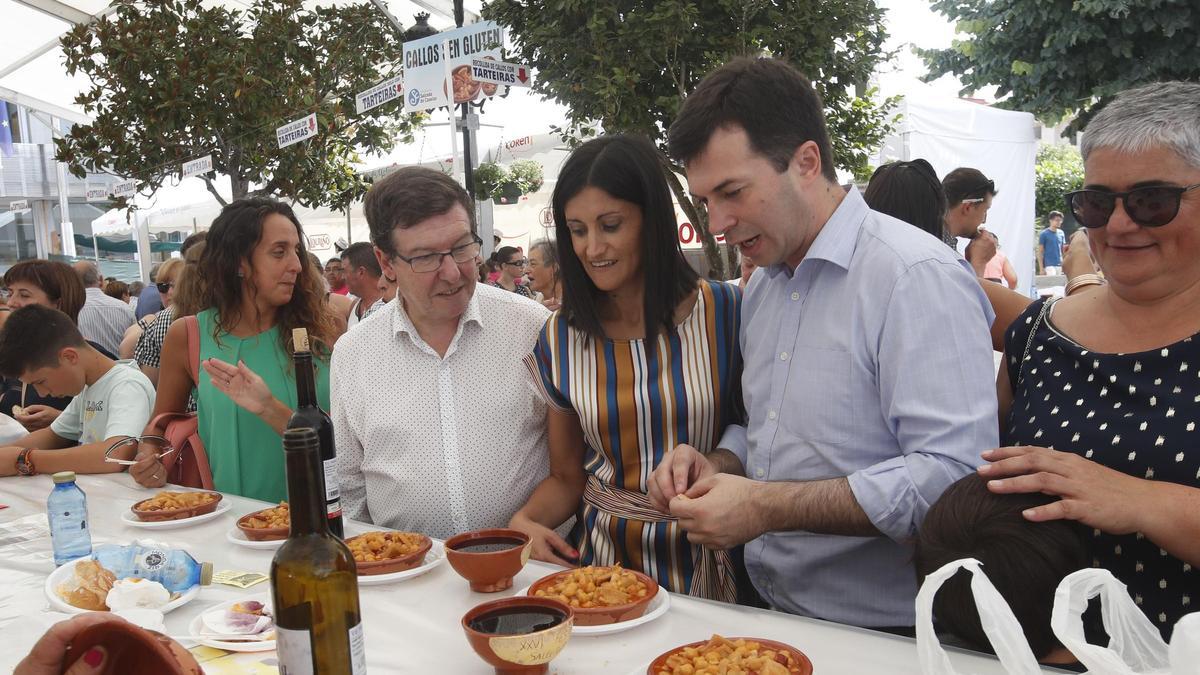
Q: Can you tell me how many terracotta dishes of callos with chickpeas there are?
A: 5